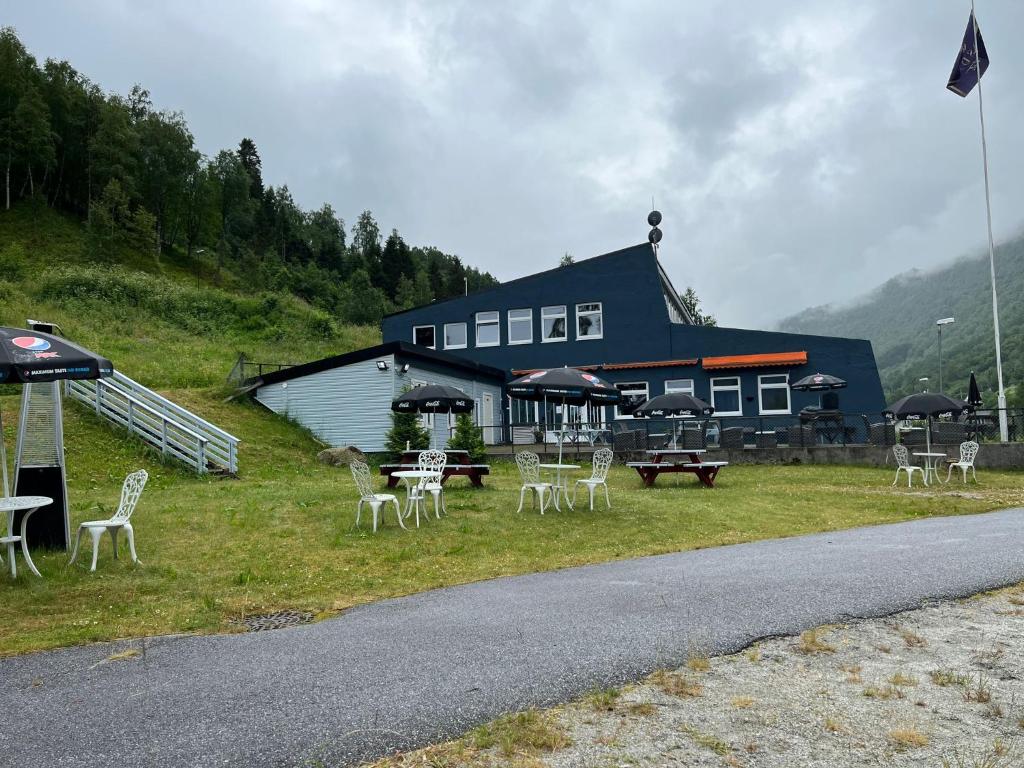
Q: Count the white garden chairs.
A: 7